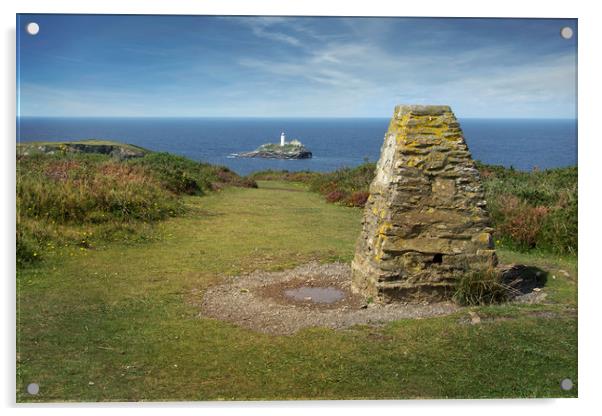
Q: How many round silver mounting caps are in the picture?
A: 4